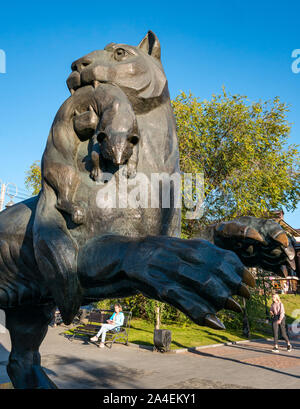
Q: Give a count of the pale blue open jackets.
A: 1